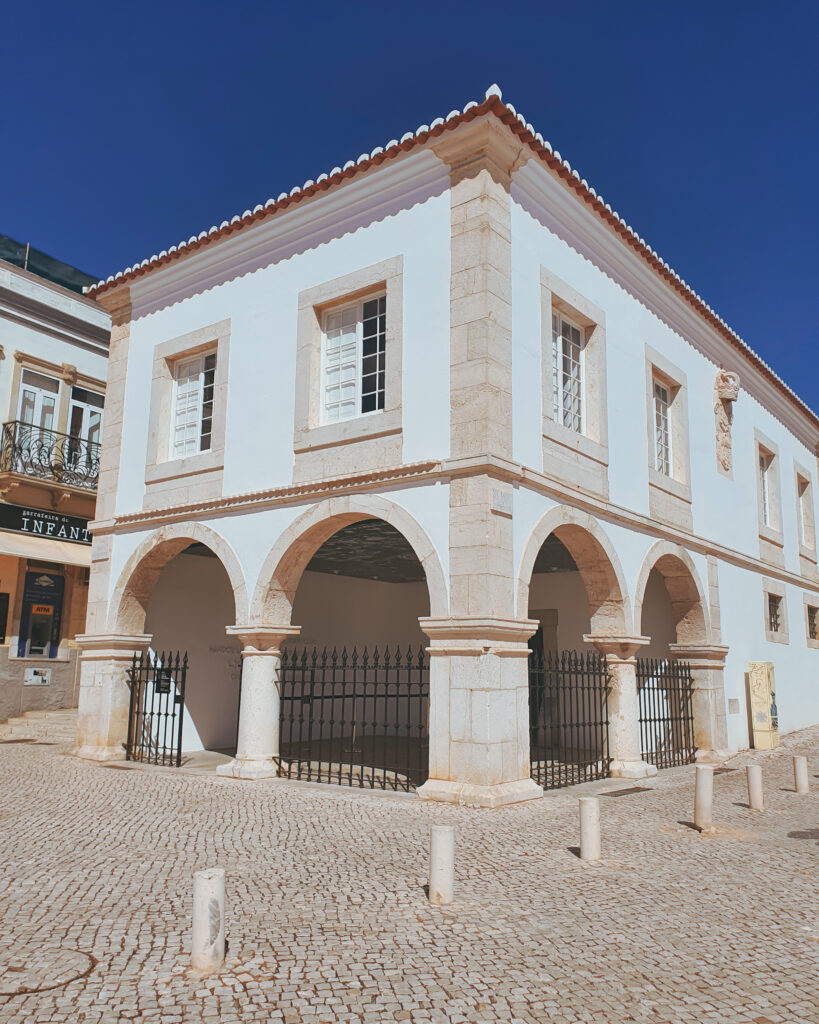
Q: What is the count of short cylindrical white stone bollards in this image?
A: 6